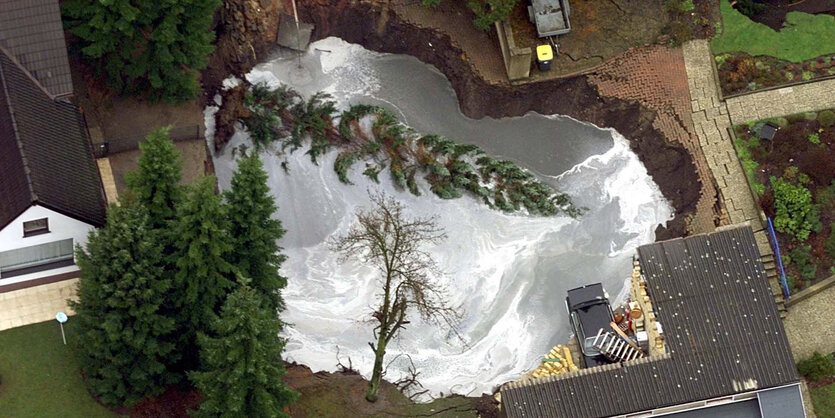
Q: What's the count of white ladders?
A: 1